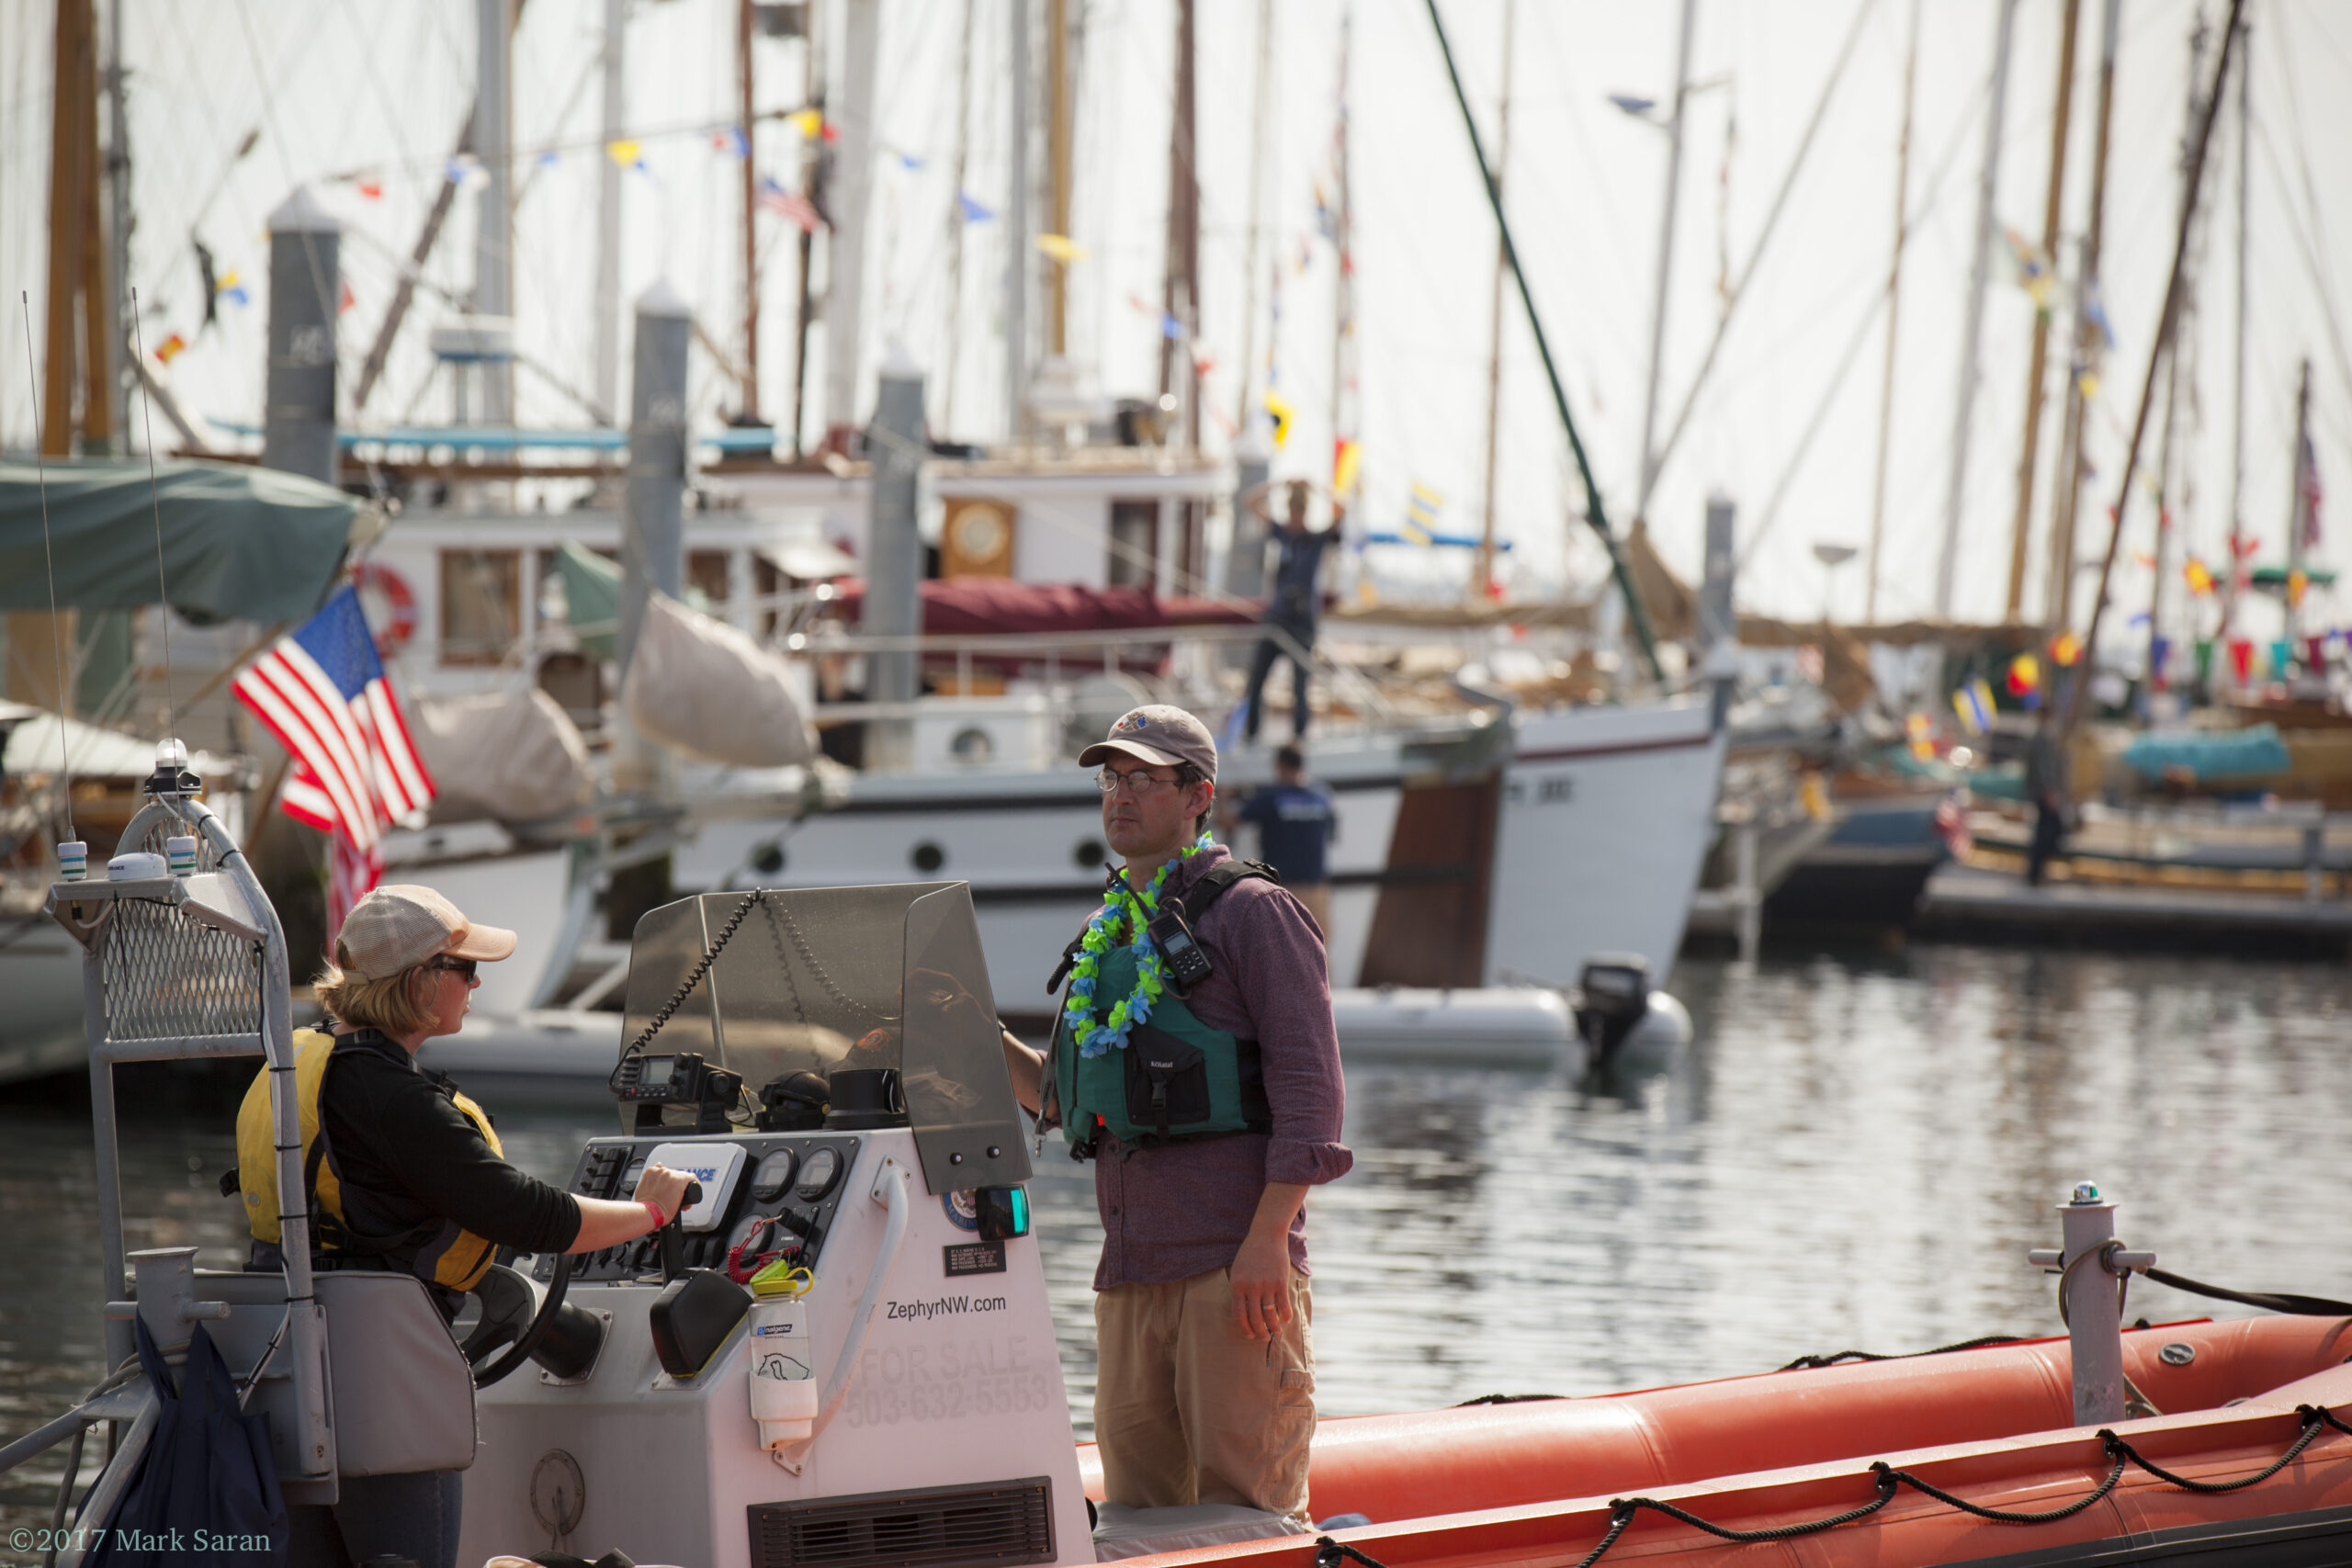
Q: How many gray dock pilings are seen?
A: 5